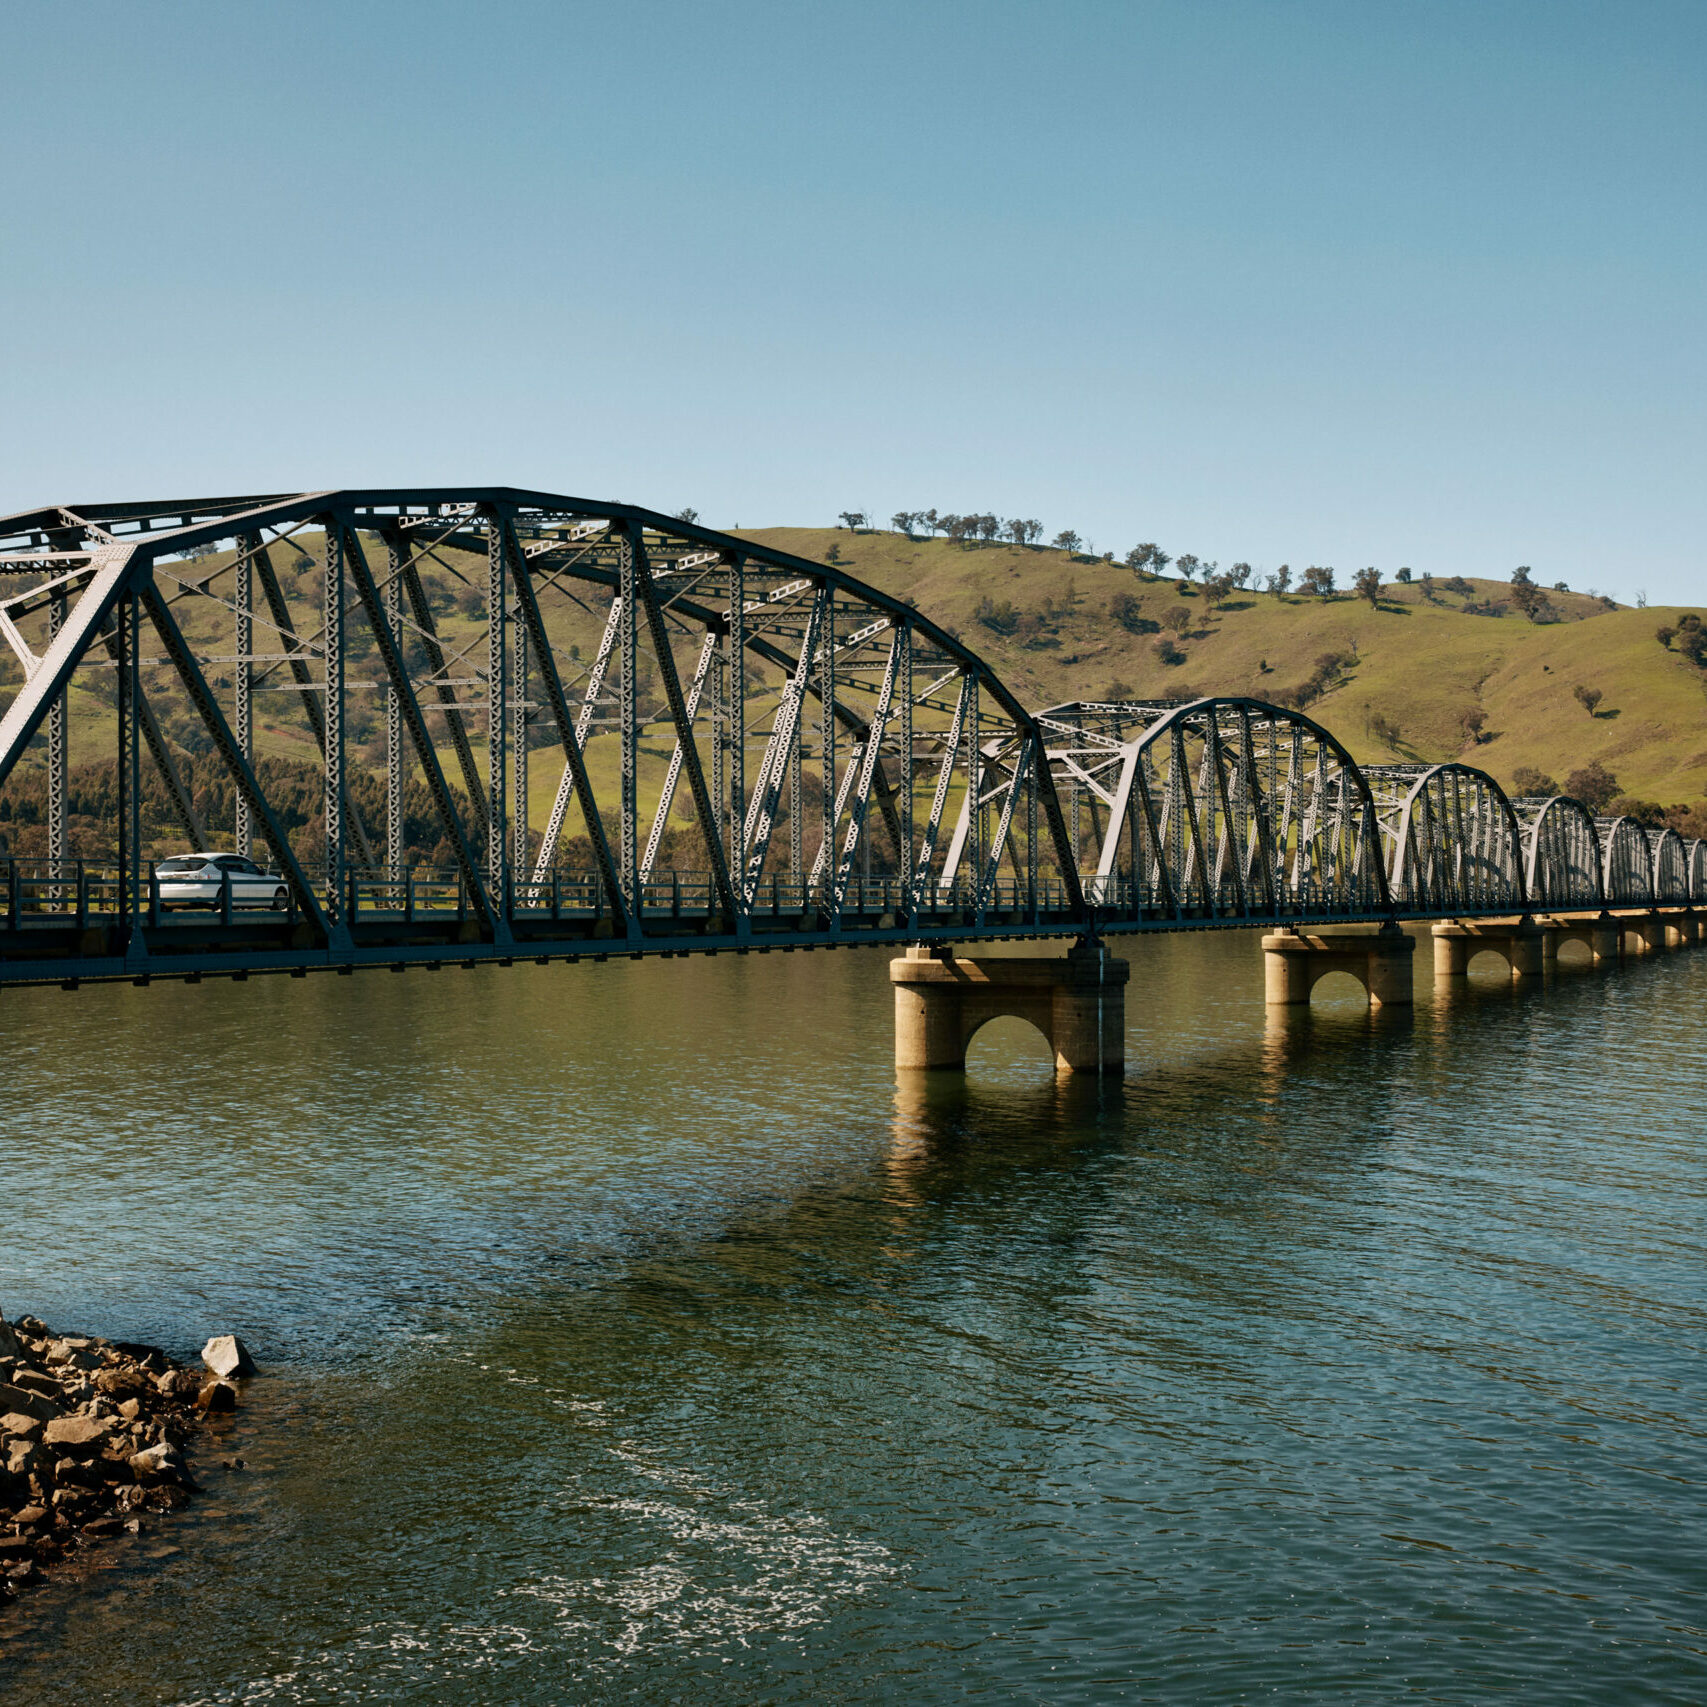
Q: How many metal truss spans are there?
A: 7